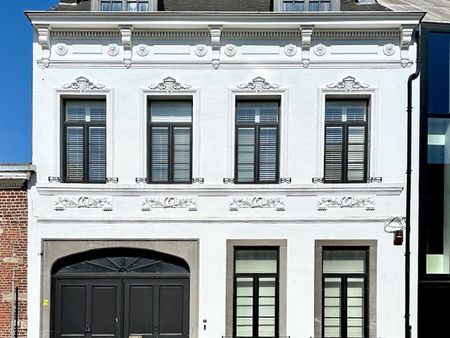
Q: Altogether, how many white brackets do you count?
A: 5